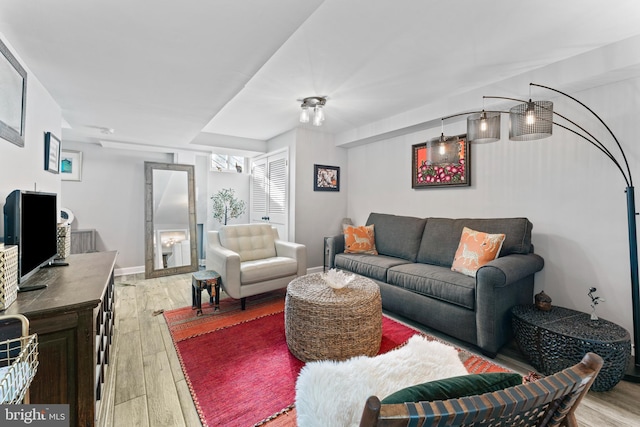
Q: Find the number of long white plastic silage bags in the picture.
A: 0